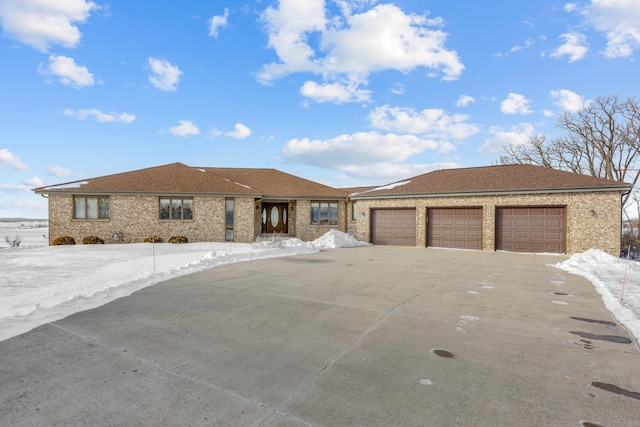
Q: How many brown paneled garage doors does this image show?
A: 3